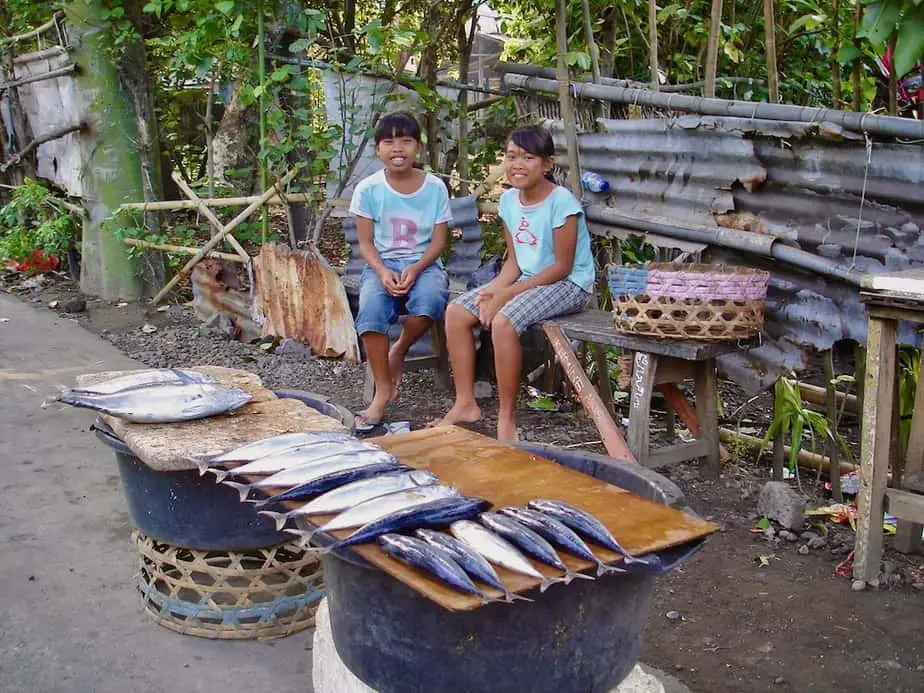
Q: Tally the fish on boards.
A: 15